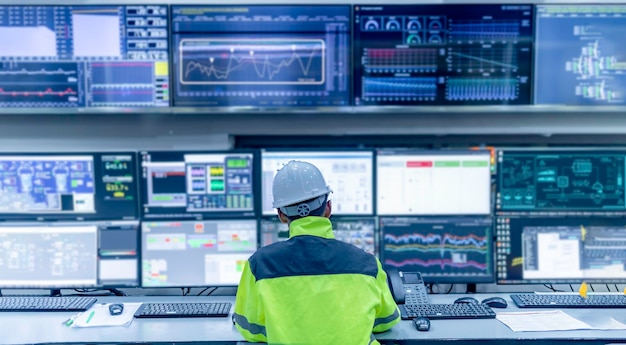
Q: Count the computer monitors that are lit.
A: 14